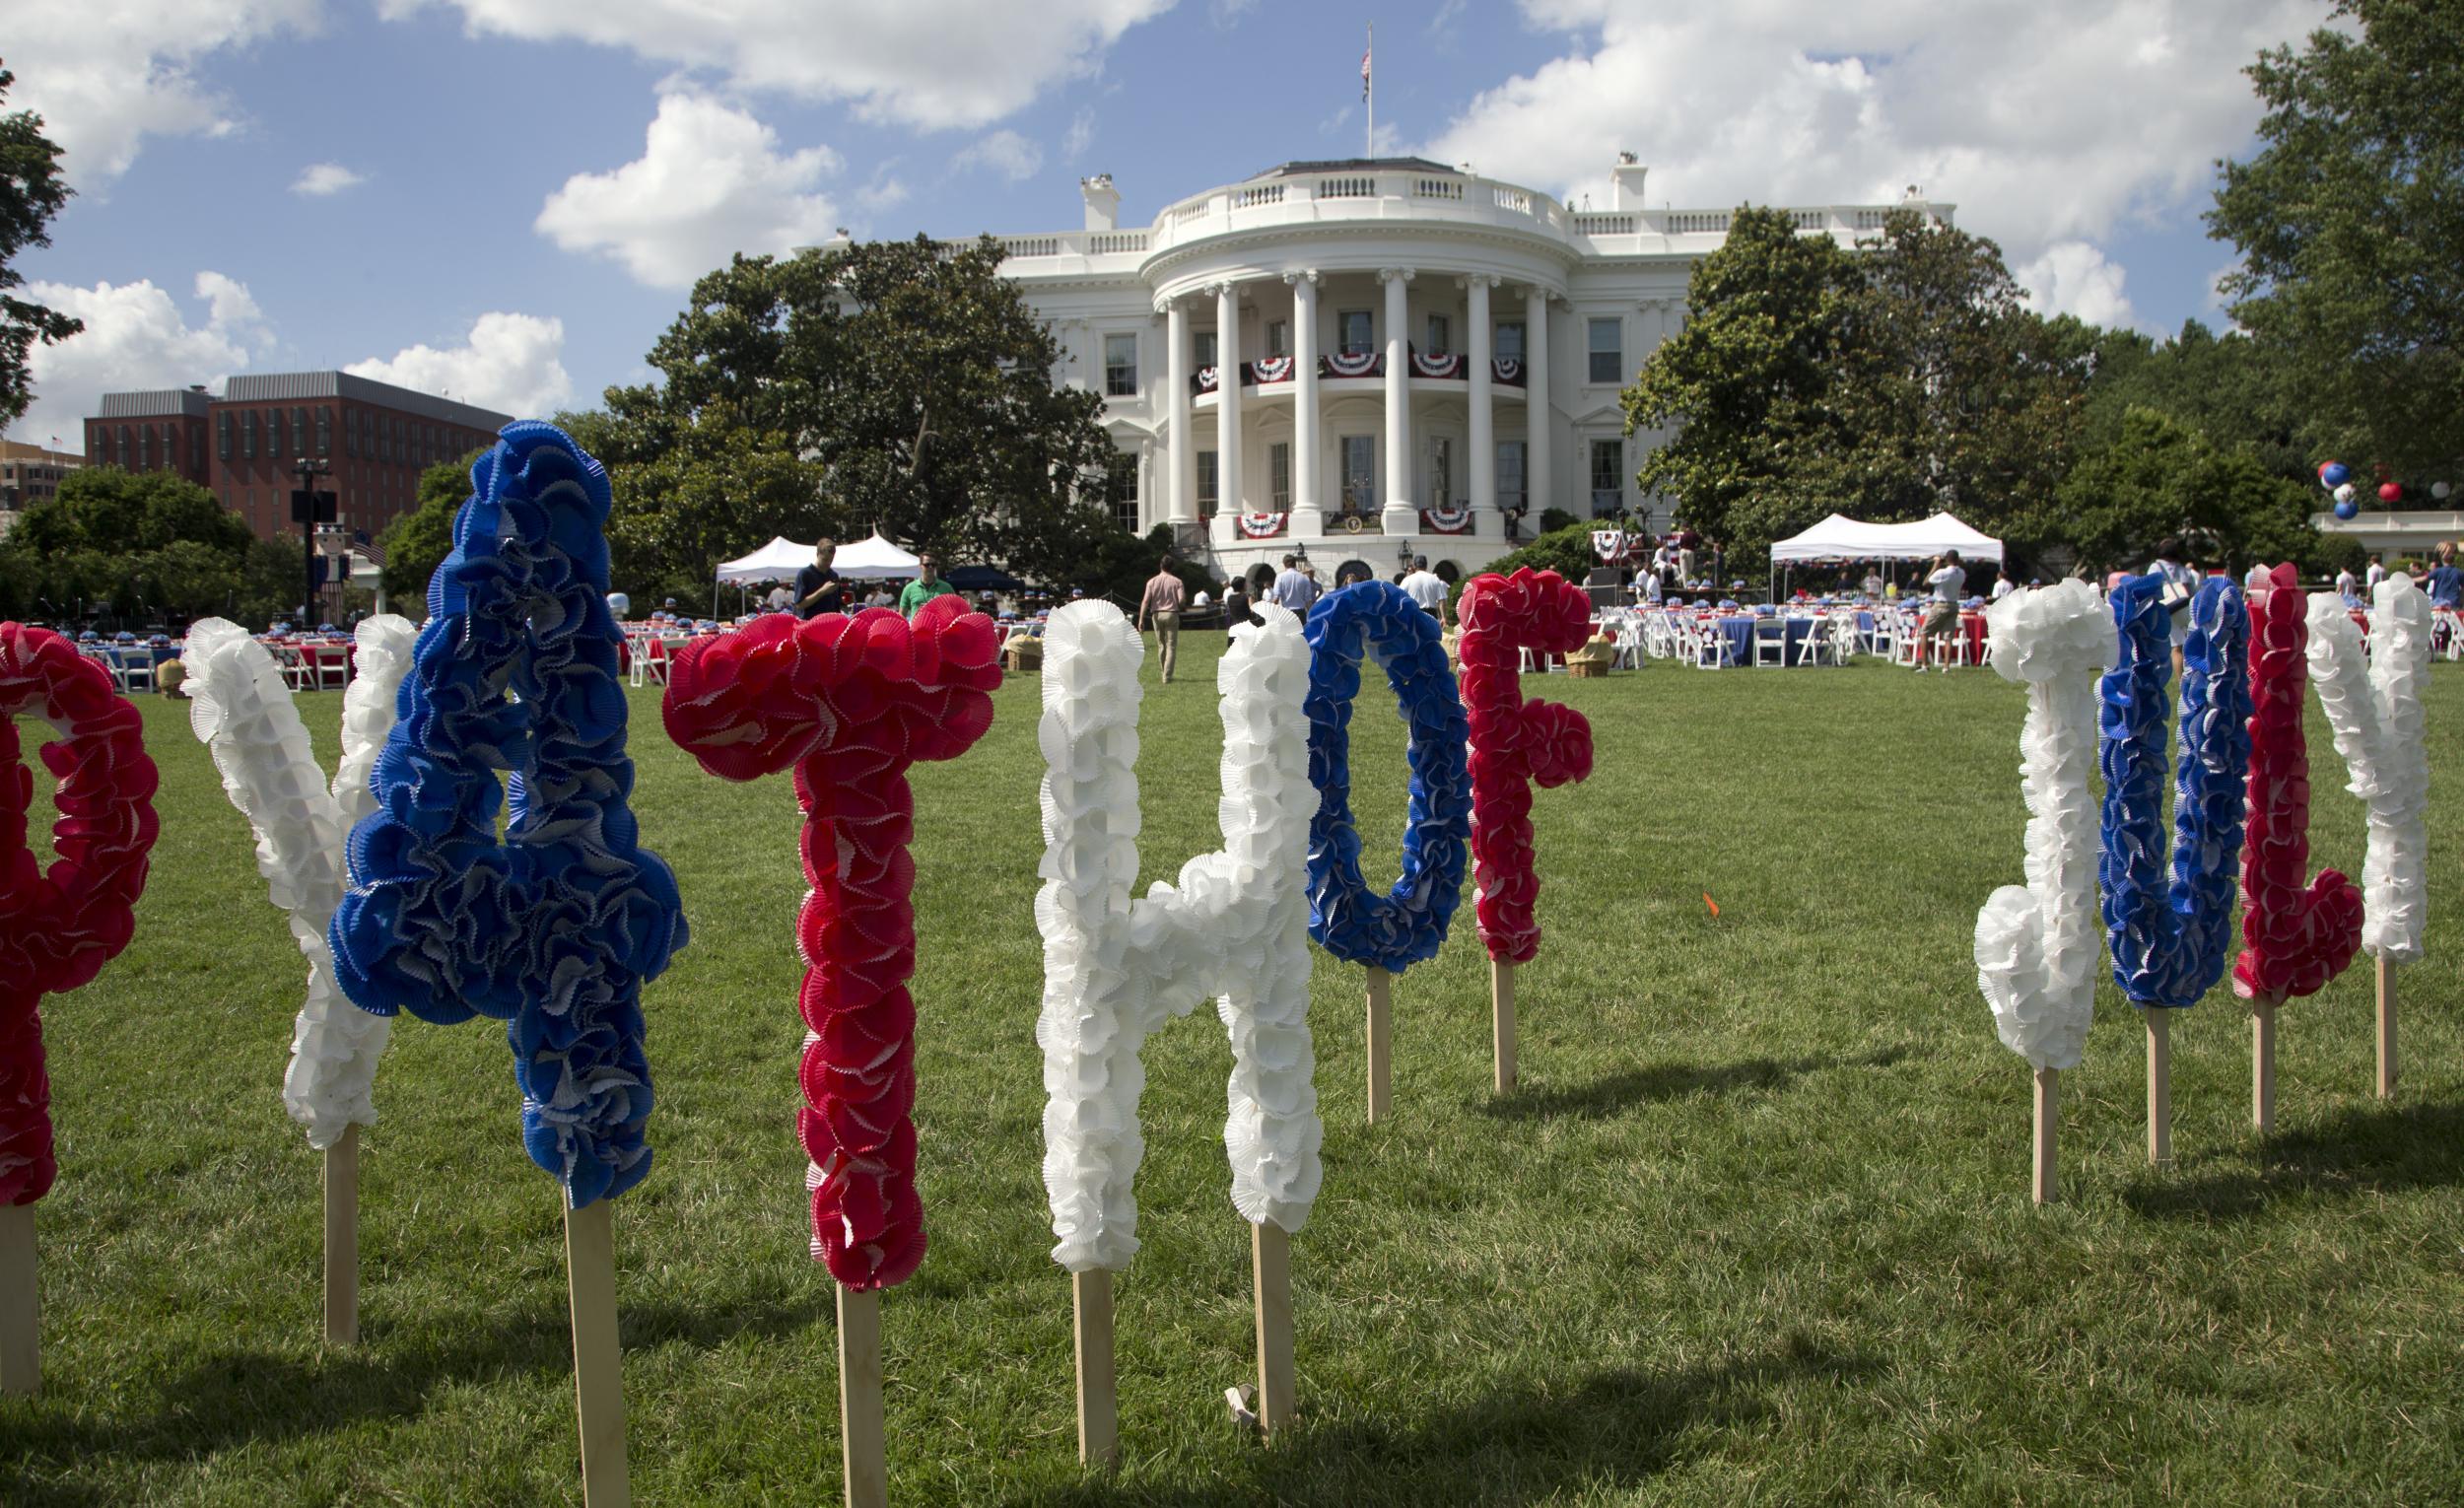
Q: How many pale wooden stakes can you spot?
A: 12